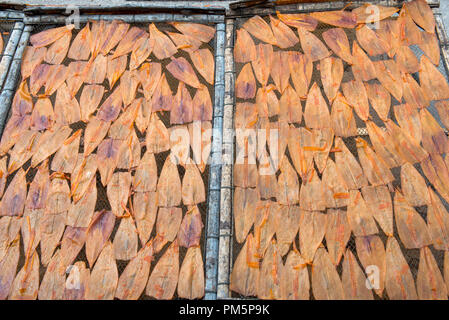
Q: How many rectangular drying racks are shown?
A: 2